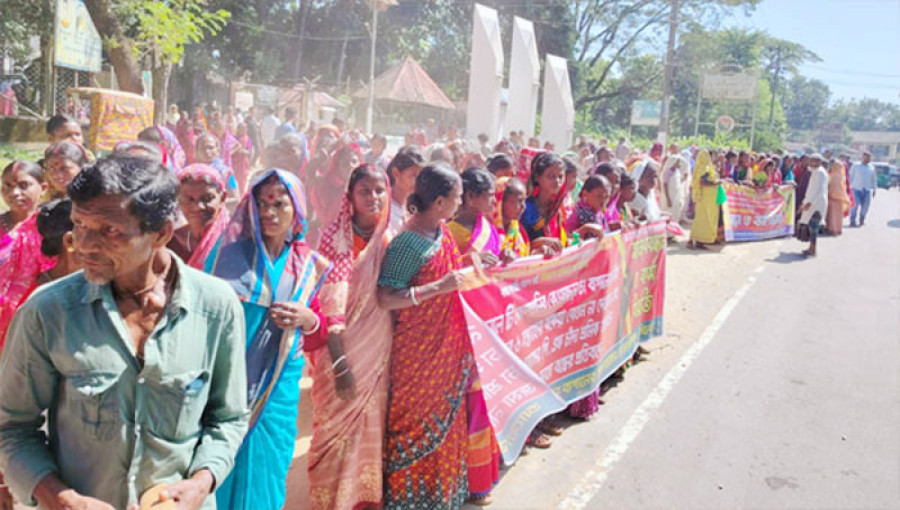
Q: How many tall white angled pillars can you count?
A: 3